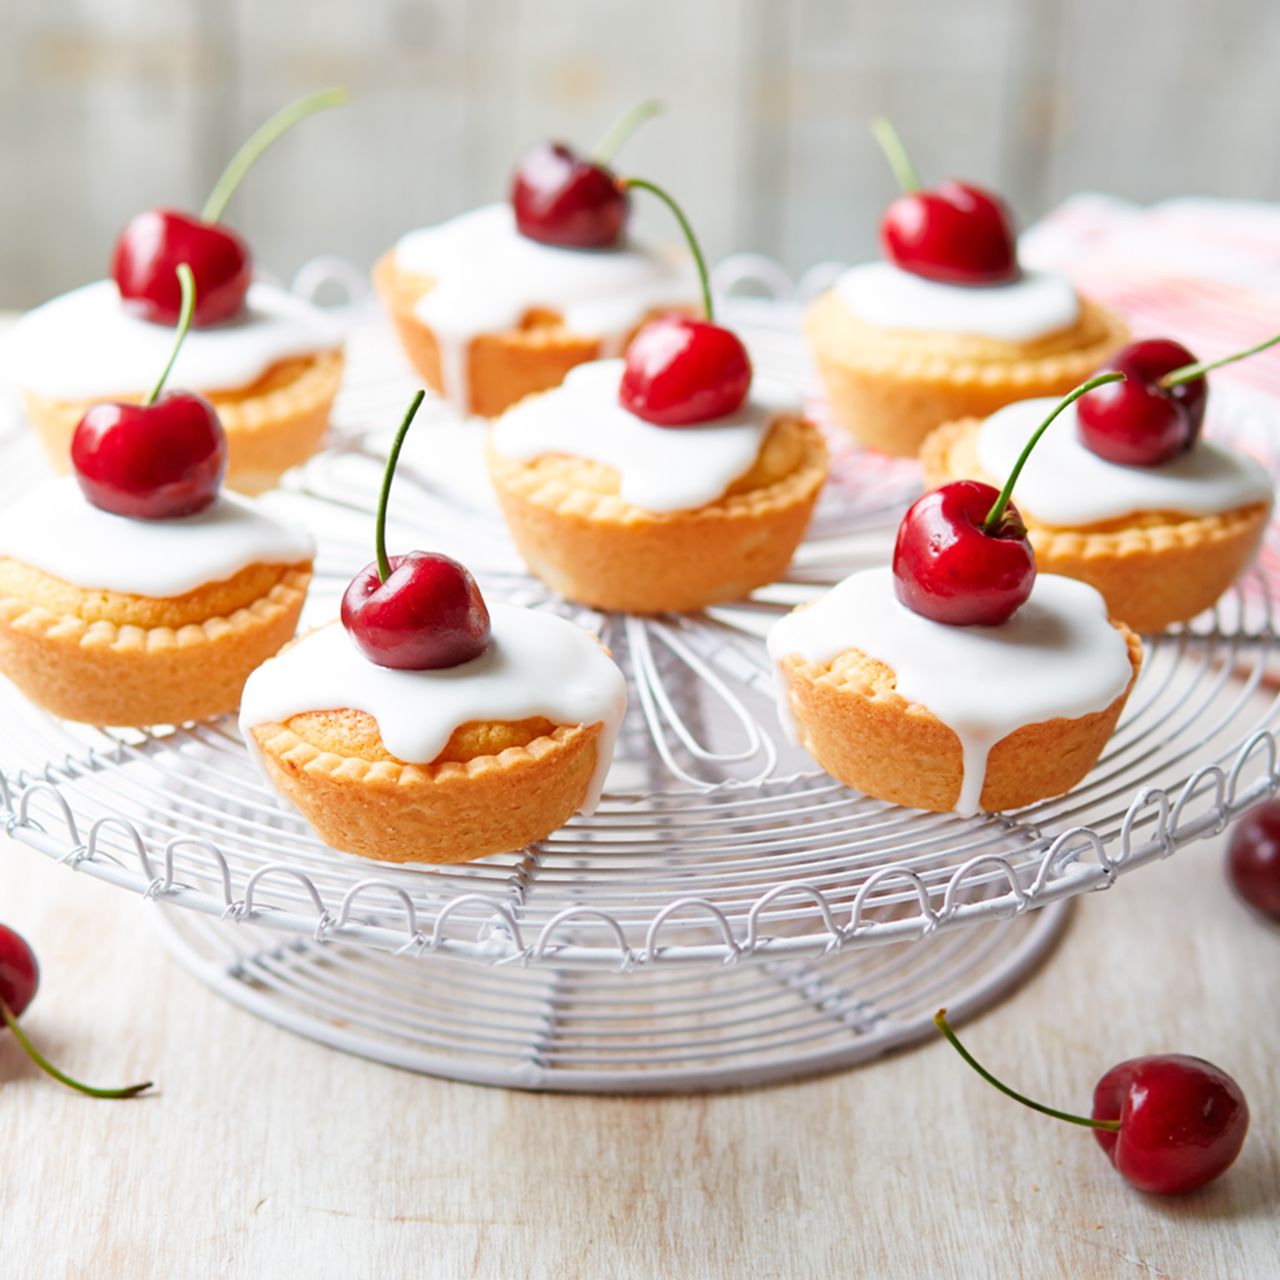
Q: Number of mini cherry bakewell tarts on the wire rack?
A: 8